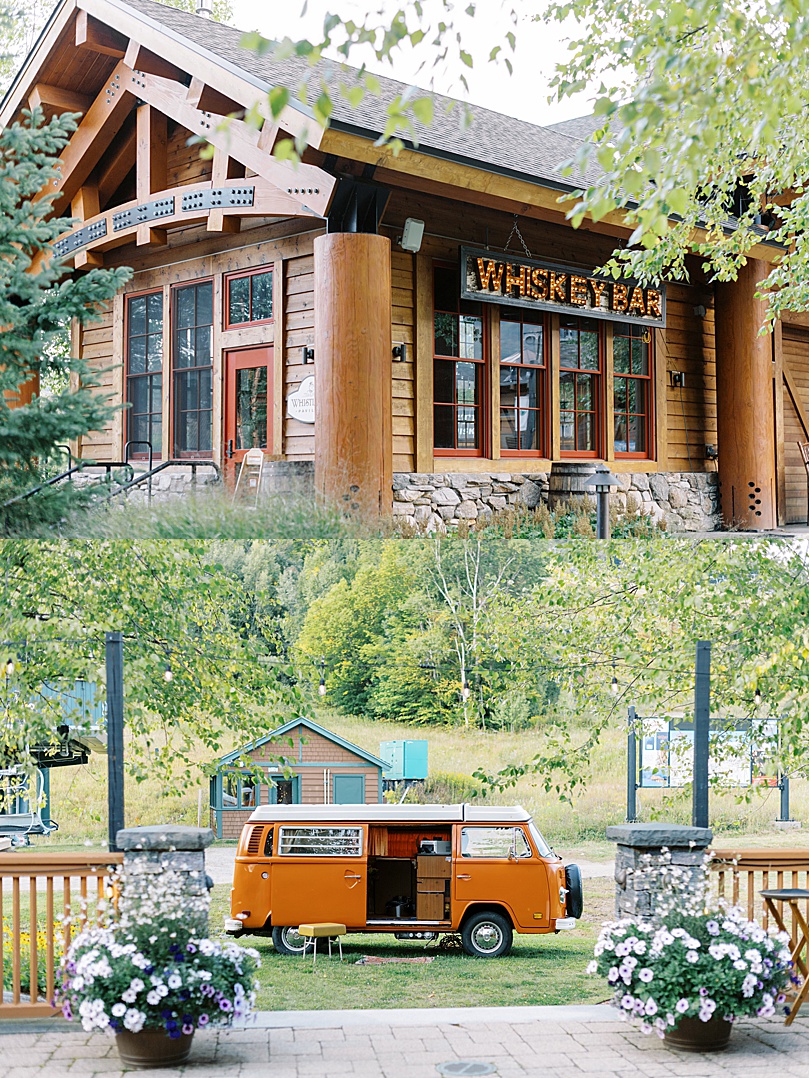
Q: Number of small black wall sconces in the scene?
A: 3